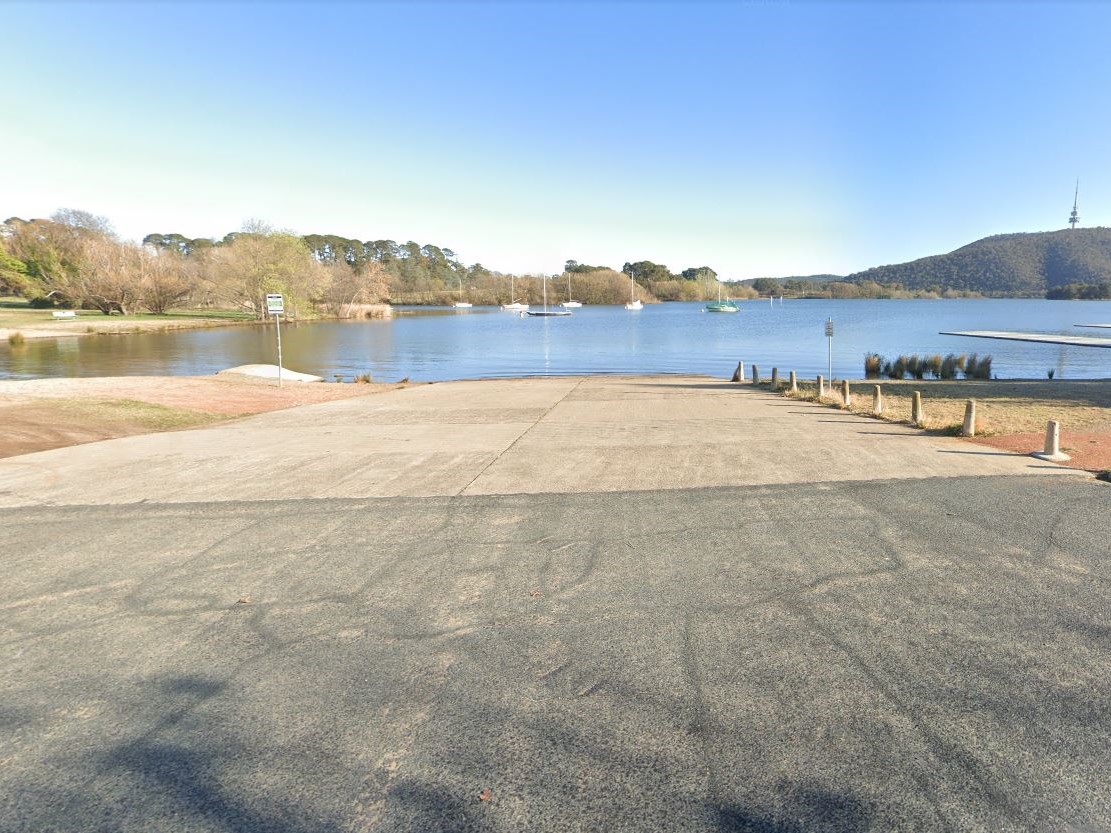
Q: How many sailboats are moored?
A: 6